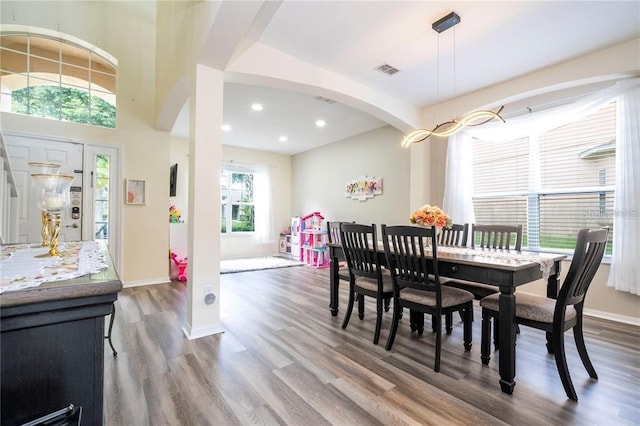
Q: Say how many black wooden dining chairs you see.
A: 6